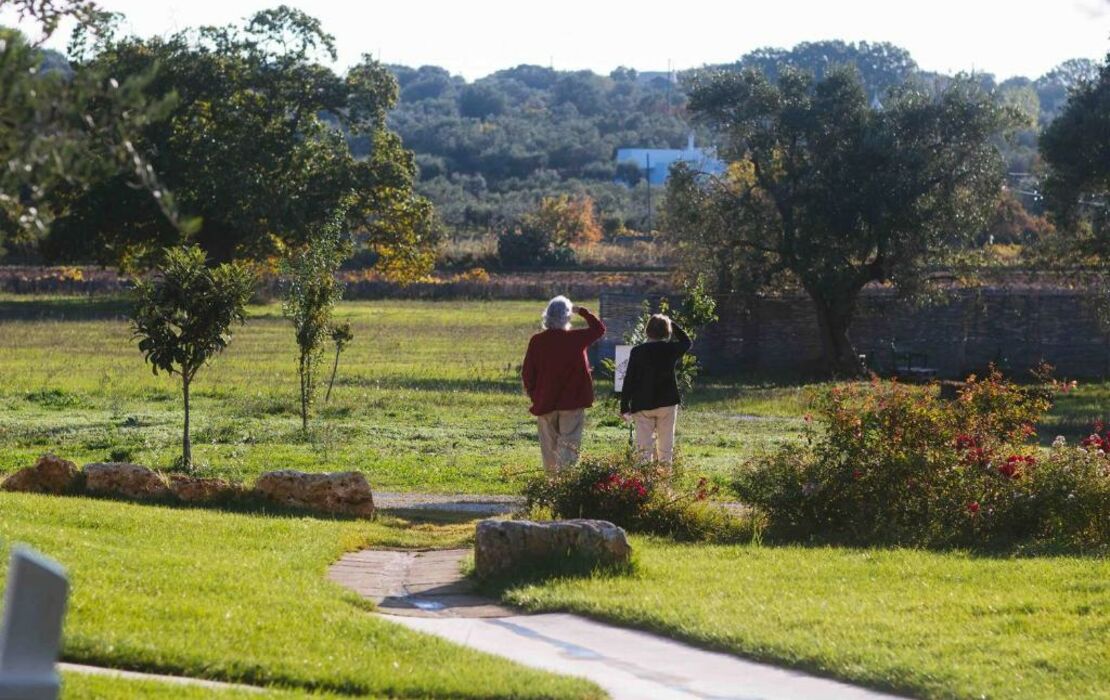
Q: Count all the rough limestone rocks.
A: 5